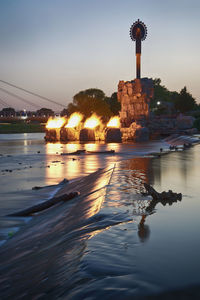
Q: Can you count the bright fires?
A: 4